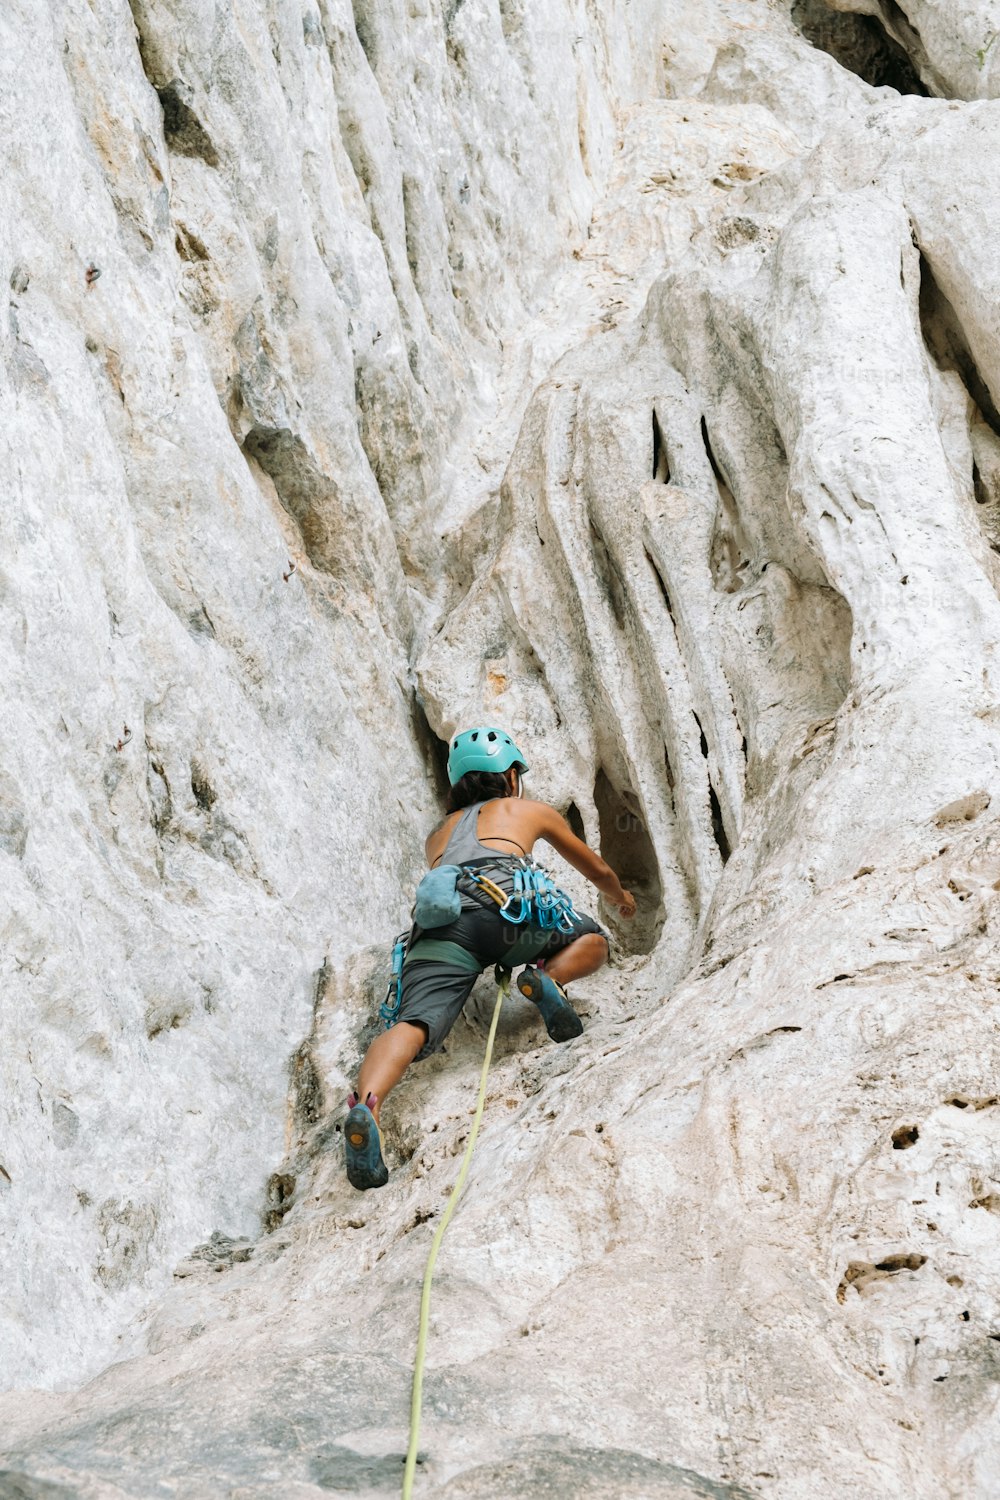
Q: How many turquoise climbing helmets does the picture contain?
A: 1